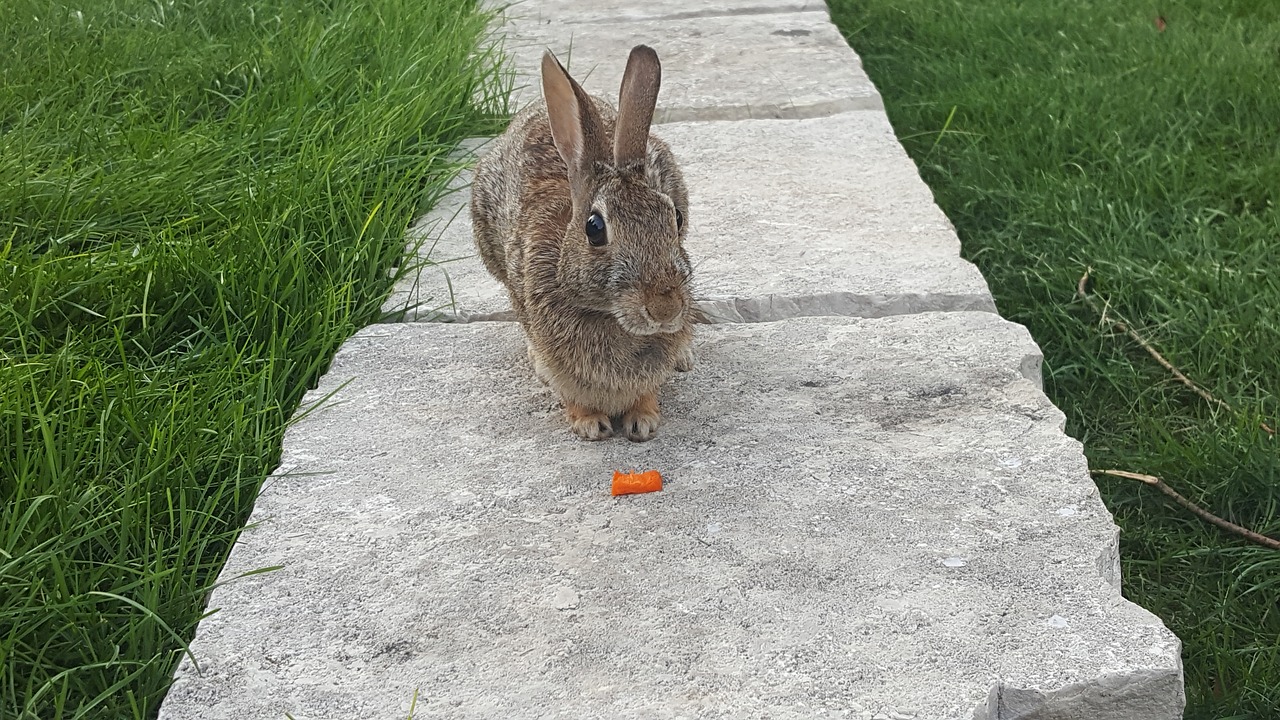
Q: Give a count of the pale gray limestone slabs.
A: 4